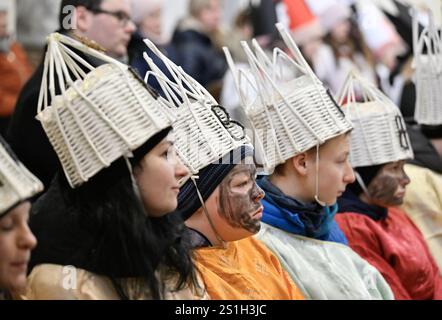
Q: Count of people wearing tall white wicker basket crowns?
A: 6